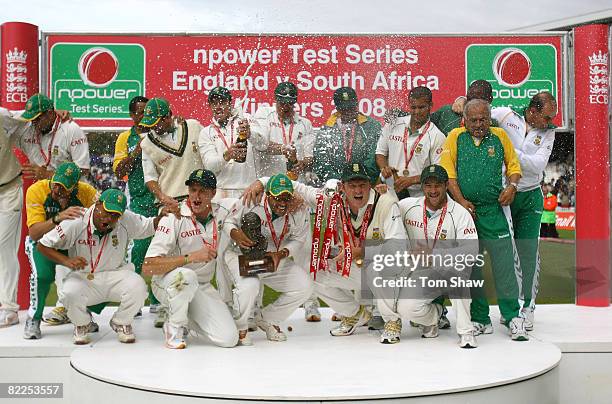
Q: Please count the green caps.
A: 11